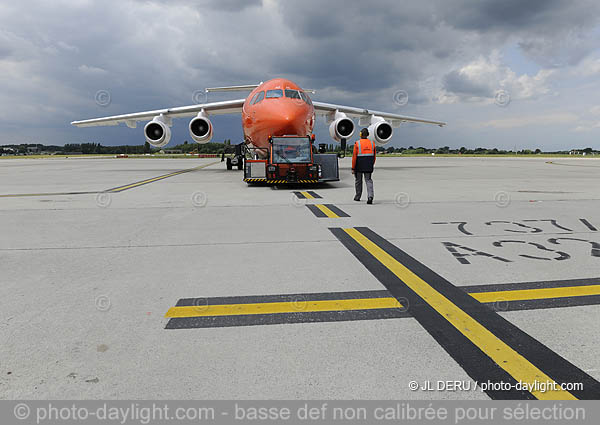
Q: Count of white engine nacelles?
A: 4